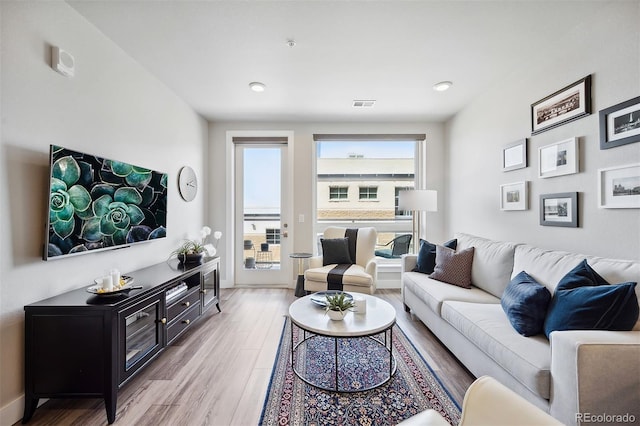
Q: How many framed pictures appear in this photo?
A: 7